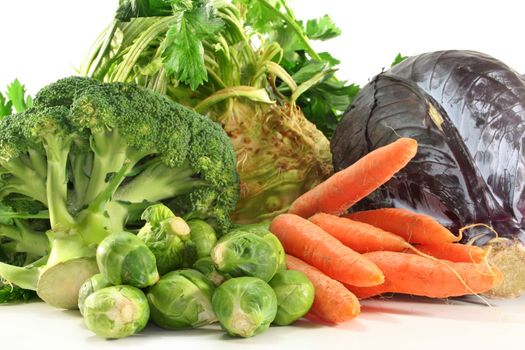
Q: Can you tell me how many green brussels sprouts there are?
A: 11